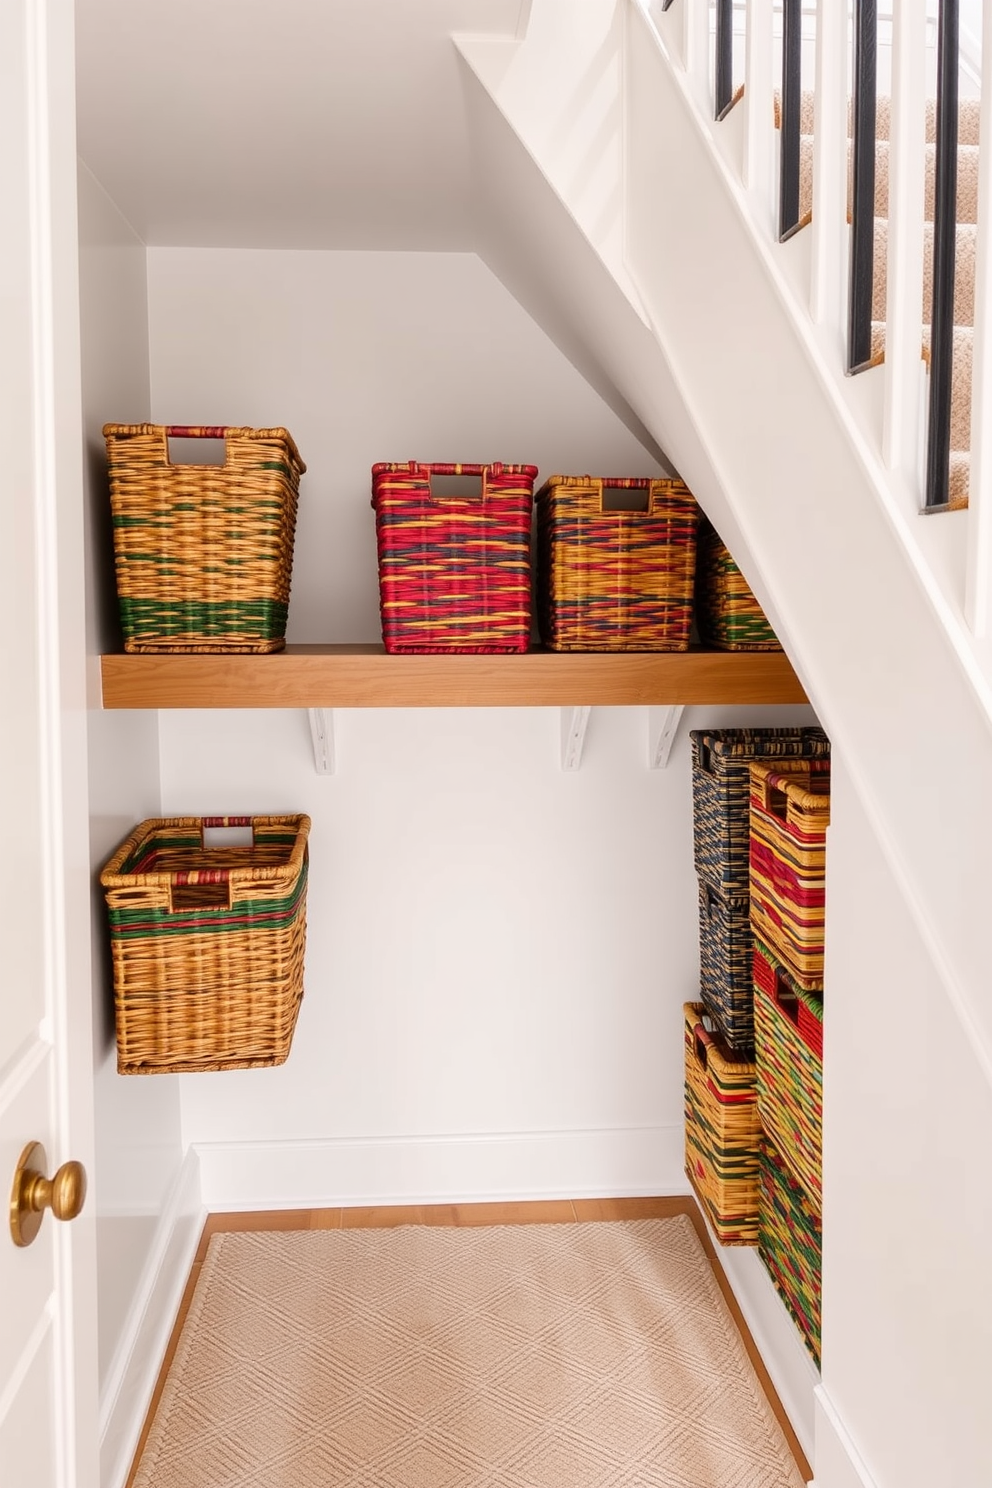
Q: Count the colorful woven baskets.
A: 11